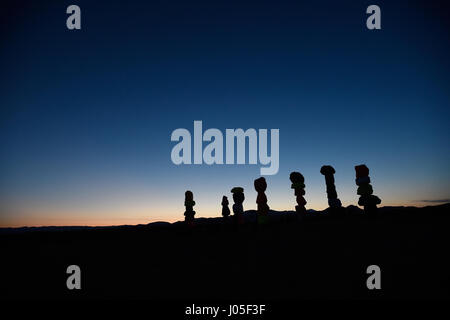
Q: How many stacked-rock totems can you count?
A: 7